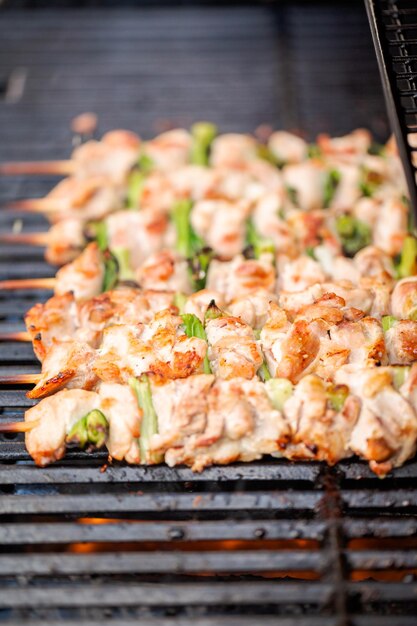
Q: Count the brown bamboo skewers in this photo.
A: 7